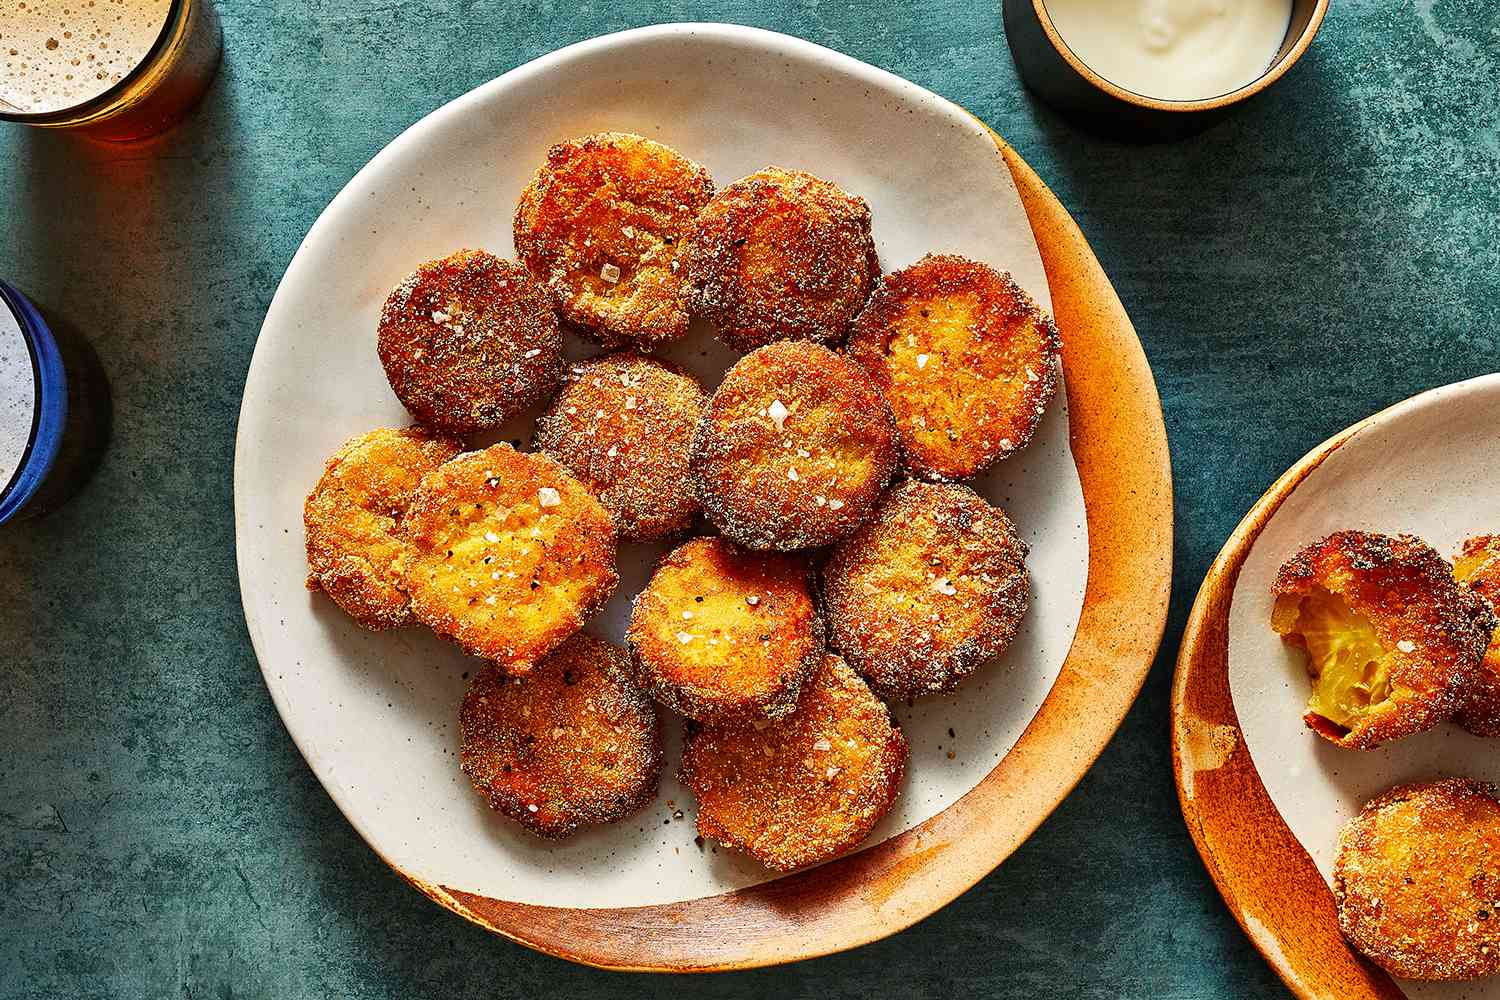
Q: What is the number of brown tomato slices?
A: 15